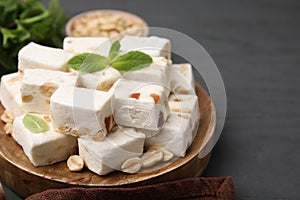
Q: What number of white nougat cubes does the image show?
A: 14